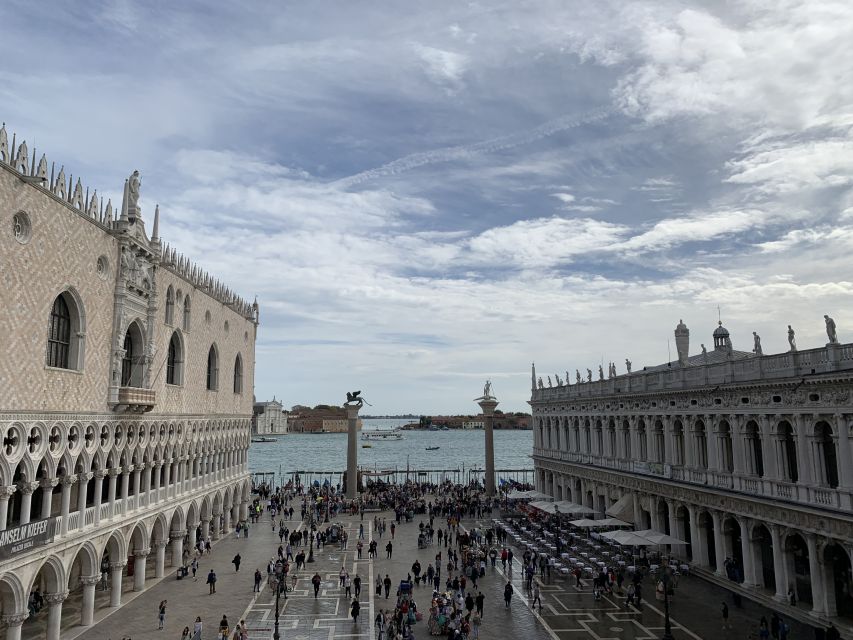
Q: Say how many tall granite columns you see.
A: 2